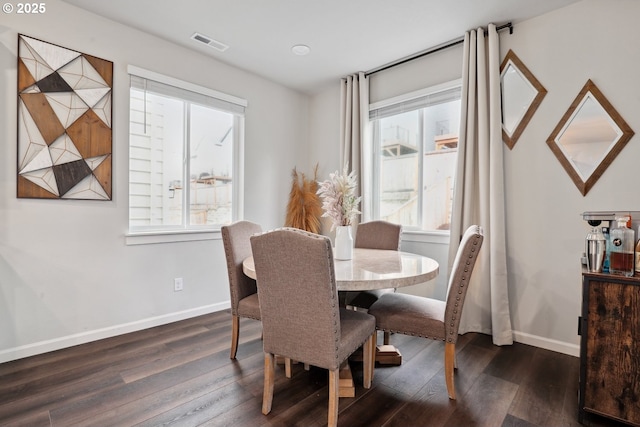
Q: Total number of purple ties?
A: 0